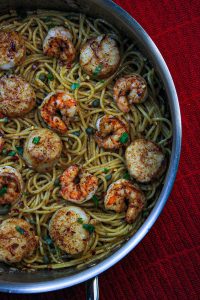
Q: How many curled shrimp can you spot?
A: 7